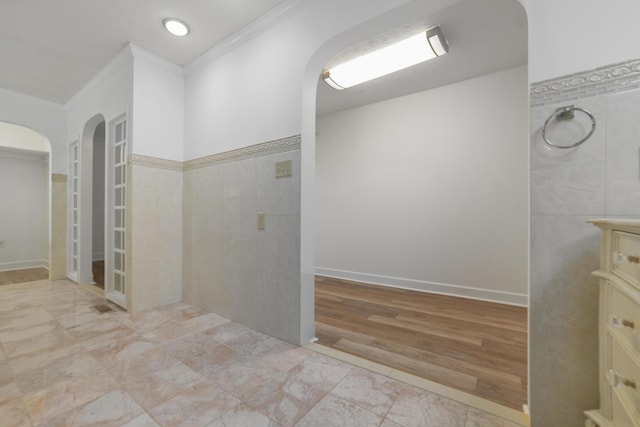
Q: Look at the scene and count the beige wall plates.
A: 2